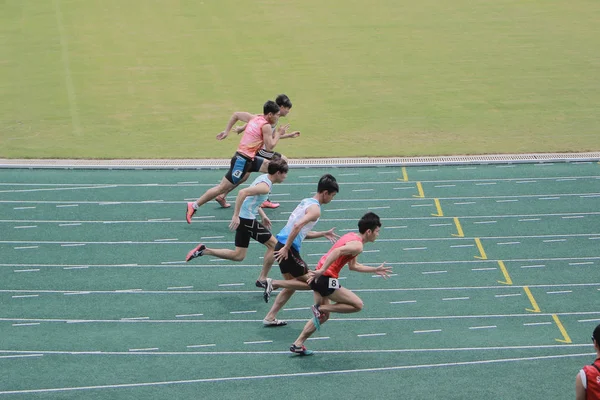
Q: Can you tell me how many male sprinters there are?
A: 5